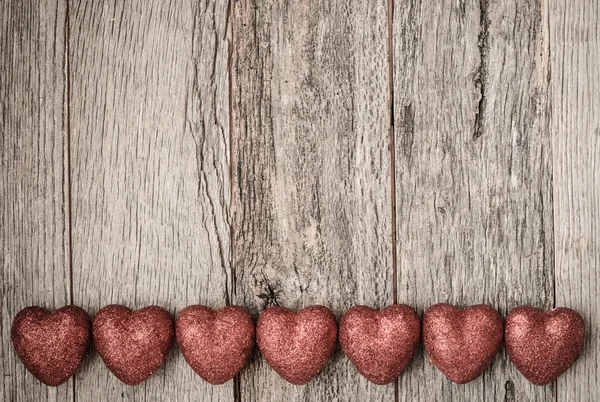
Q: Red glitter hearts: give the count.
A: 7